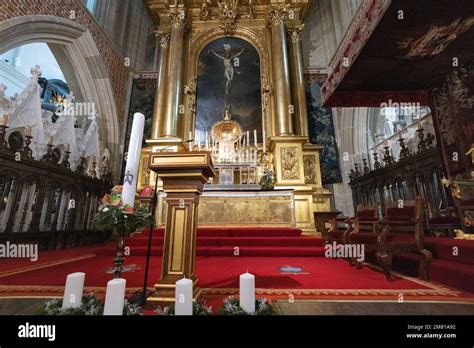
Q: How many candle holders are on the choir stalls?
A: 13